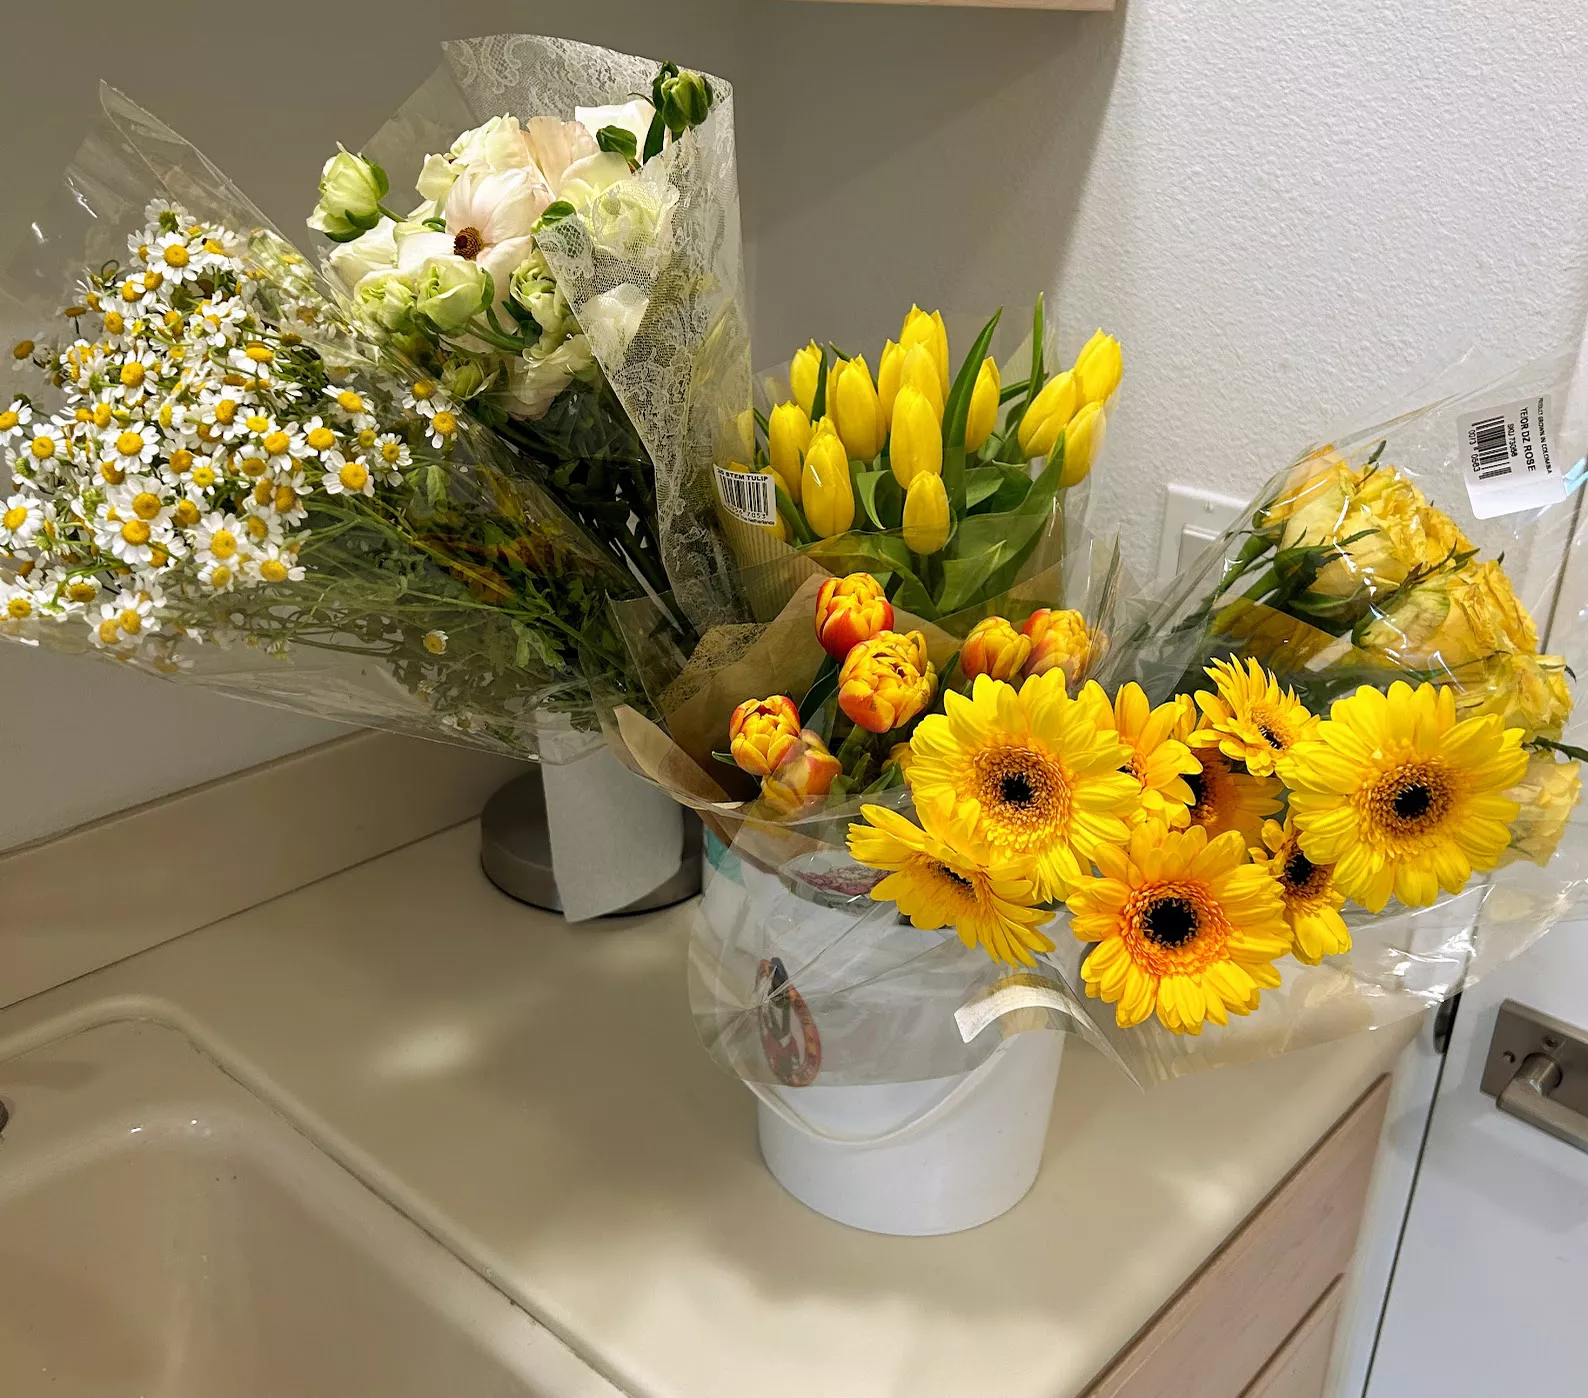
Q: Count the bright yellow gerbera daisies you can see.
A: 8